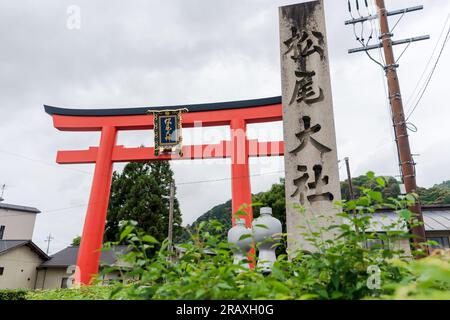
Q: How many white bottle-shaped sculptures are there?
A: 2